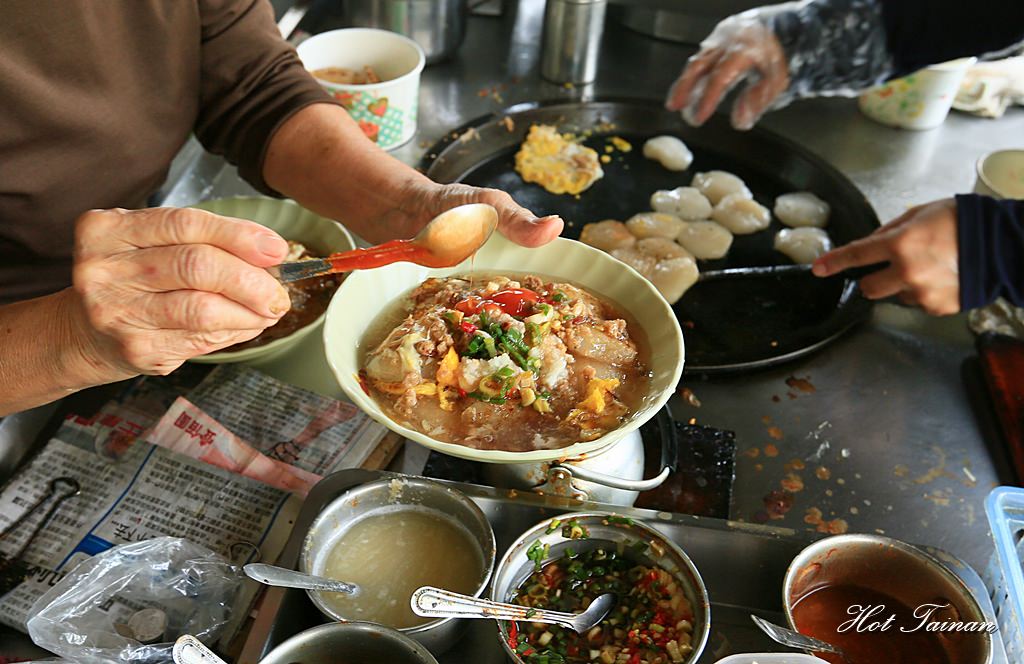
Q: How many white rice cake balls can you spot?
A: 12